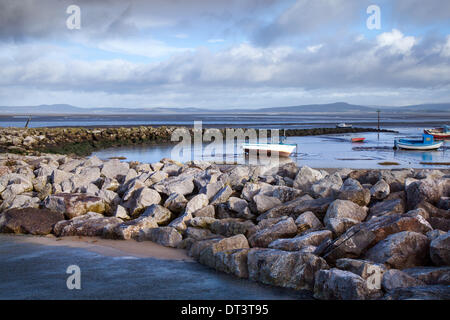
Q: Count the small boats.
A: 5